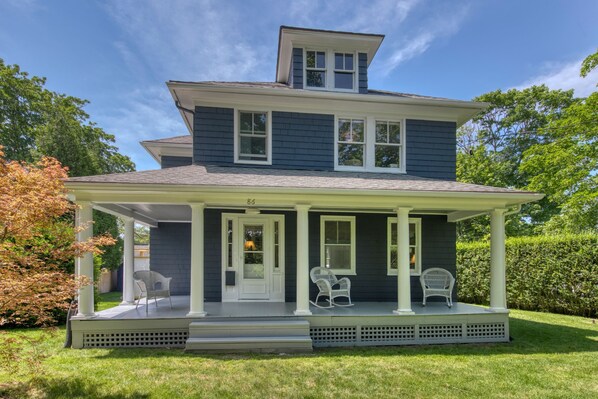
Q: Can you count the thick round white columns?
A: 6